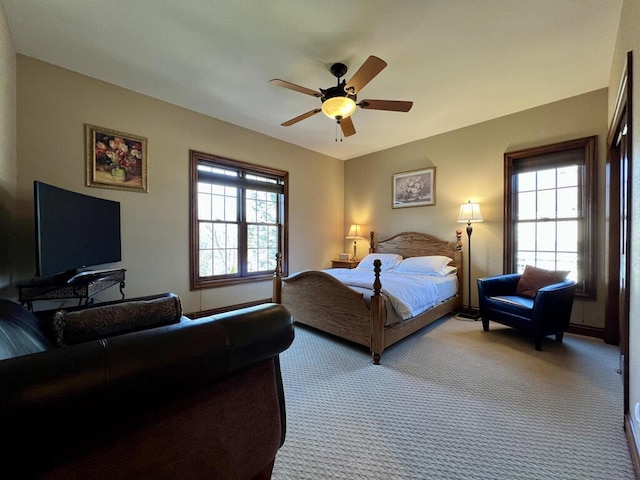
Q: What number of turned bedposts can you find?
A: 4